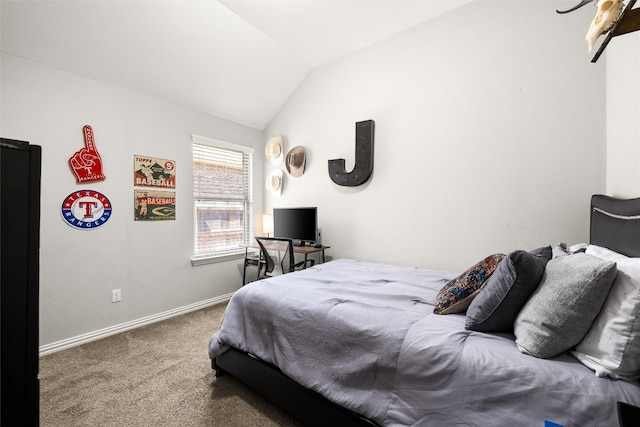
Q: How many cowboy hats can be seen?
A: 3